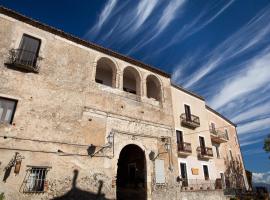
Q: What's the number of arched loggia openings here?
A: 3